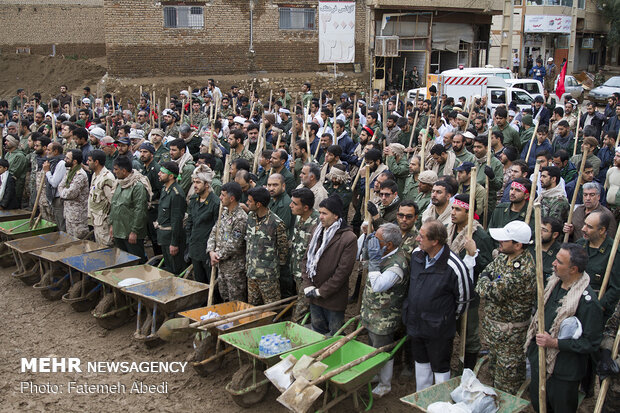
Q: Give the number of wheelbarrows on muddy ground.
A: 11